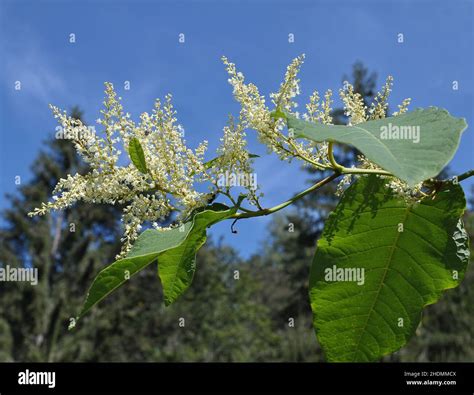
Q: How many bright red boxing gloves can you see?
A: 0